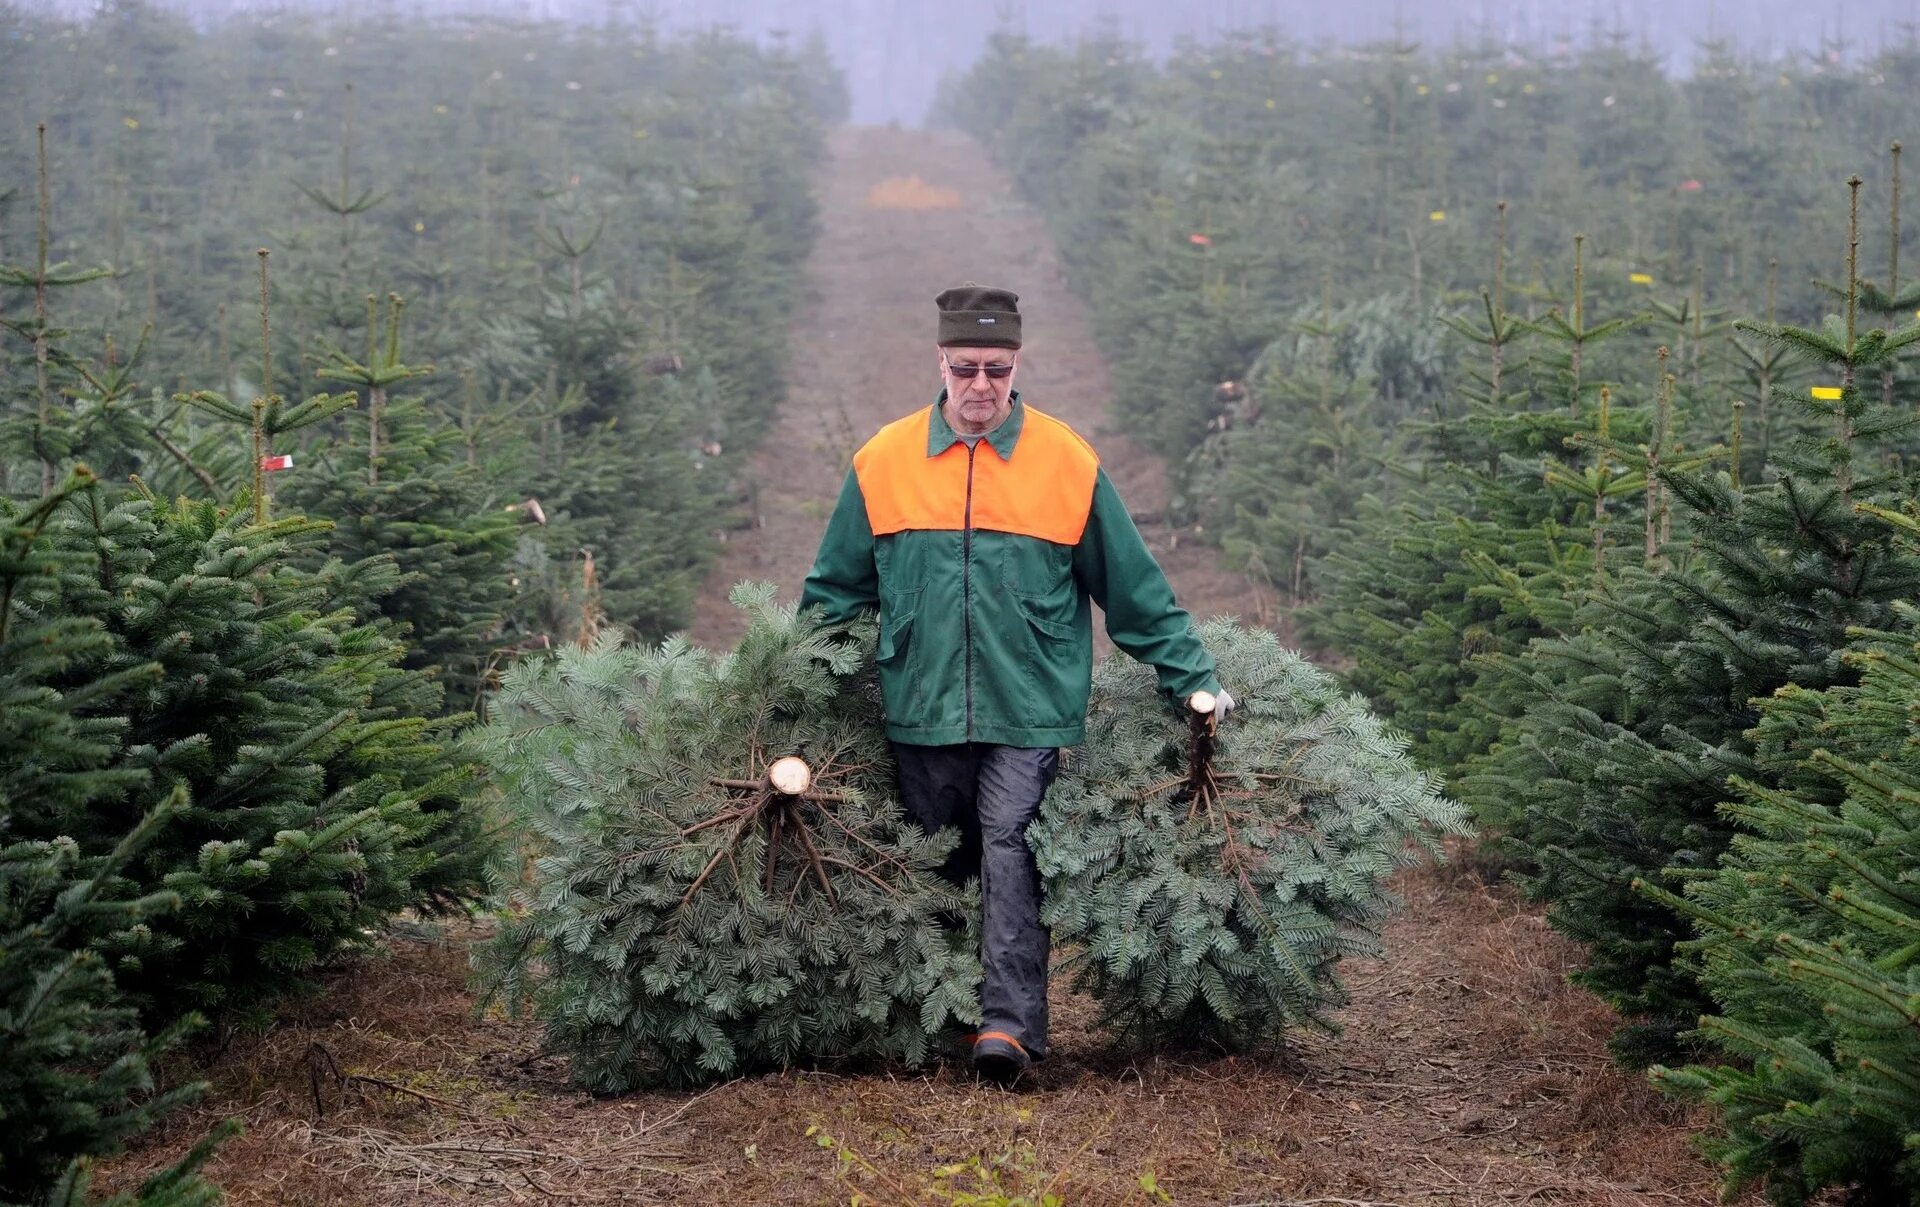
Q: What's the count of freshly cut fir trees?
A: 2